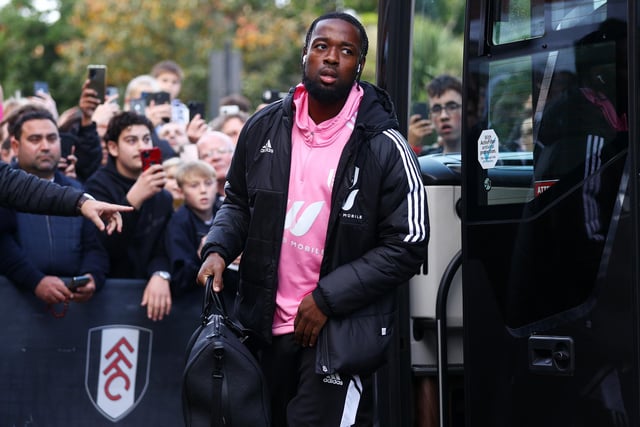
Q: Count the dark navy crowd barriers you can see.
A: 1